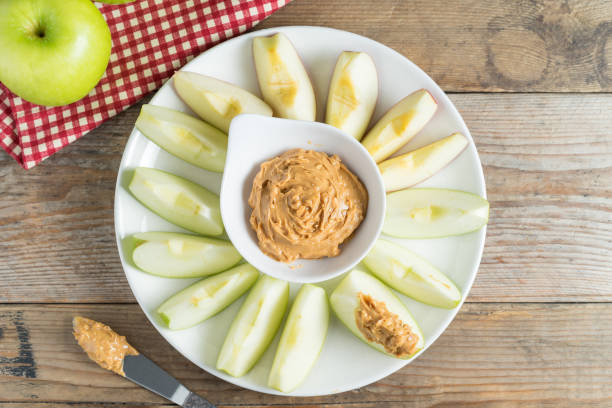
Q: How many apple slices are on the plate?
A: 14